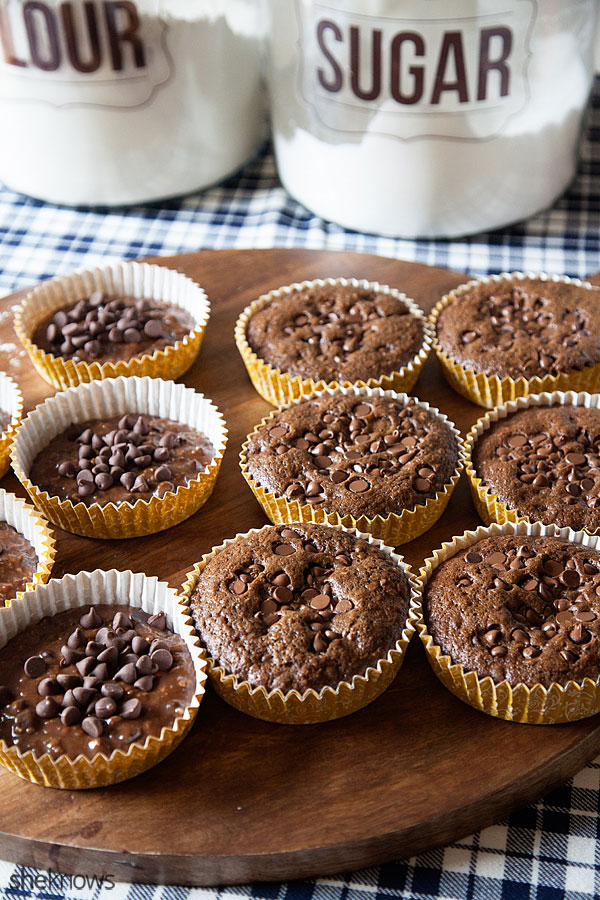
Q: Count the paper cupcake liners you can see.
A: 11